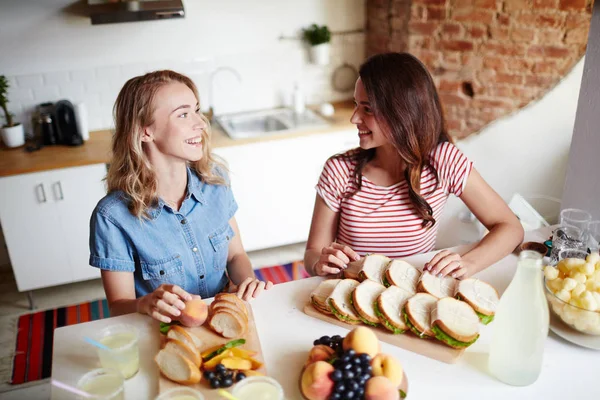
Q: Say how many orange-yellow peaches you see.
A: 6